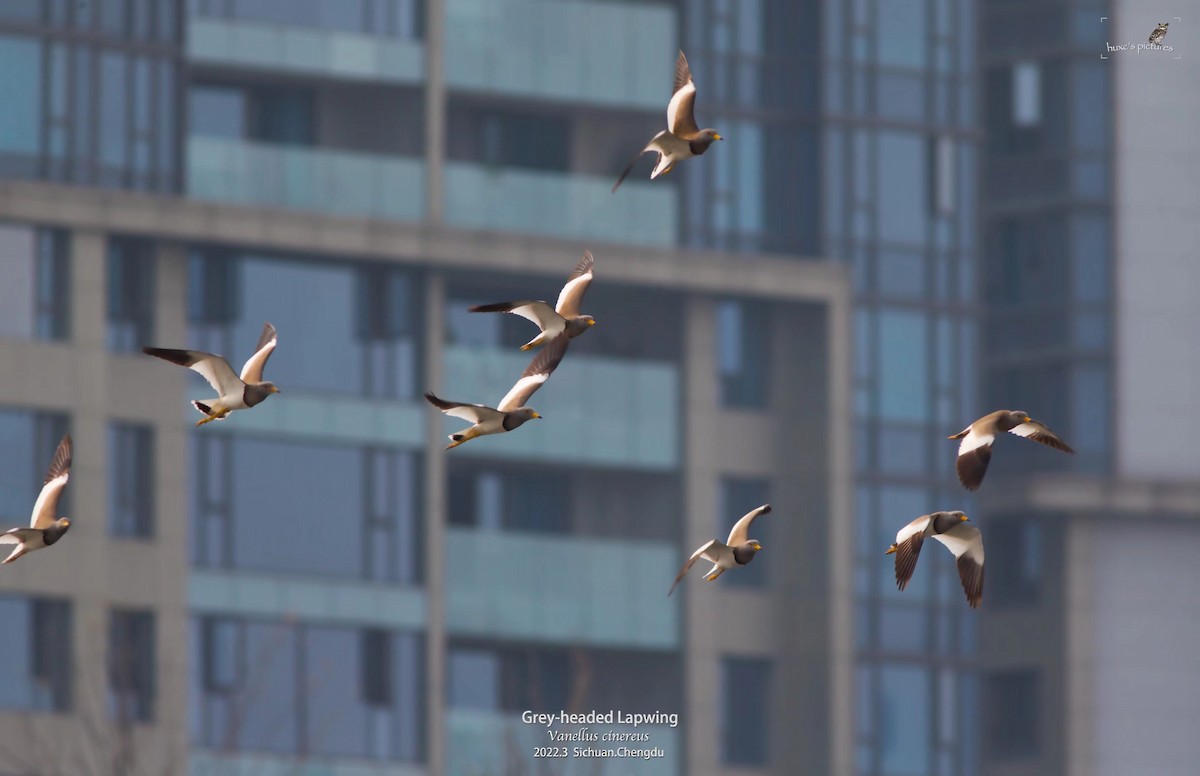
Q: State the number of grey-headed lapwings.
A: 8